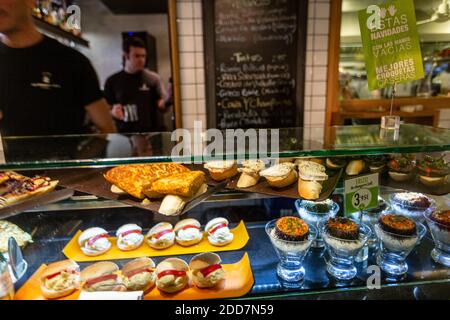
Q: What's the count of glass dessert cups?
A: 7